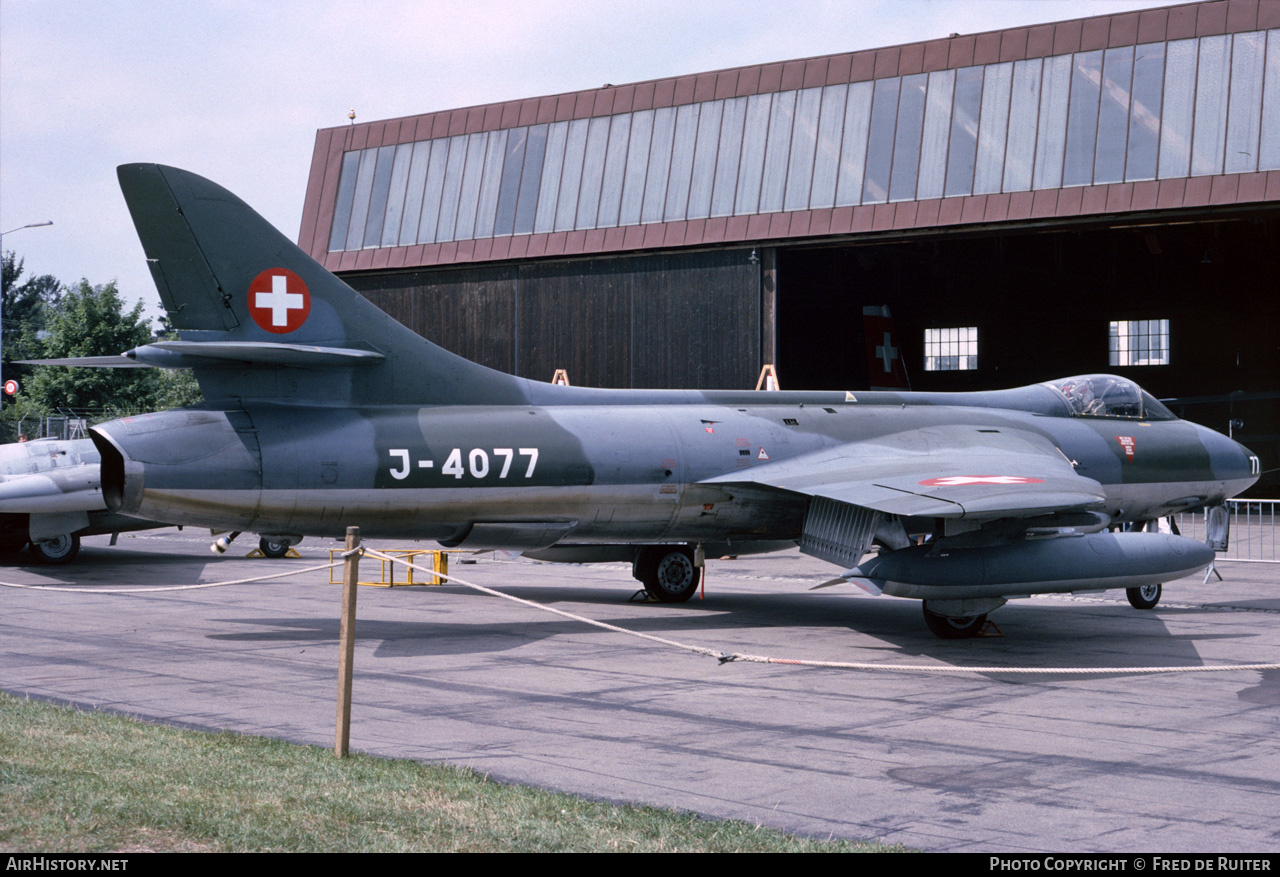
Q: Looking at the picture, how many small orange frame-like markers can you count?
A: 2